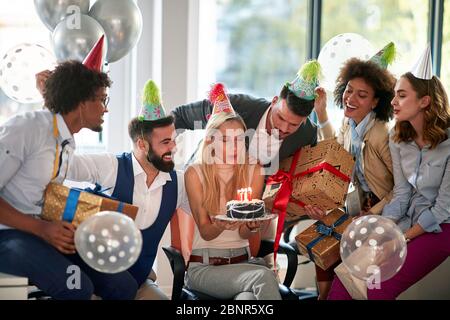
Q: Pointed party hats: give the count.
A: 6